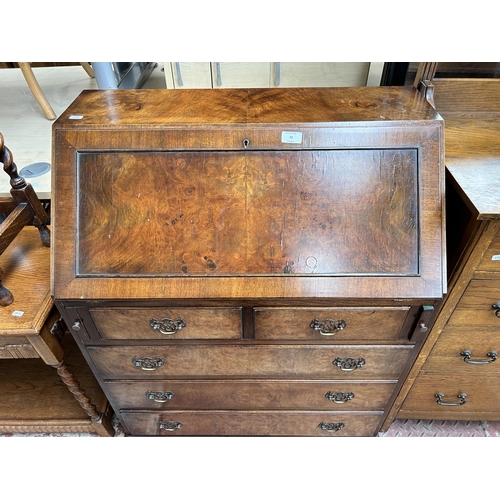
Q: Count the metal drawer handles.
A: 11